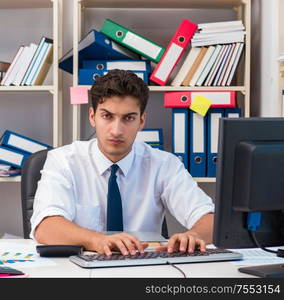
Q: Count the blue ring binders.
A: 11